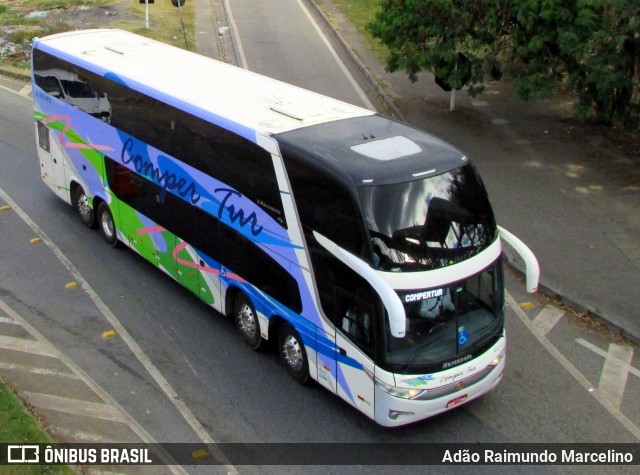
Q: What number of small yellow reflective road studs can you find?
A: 6